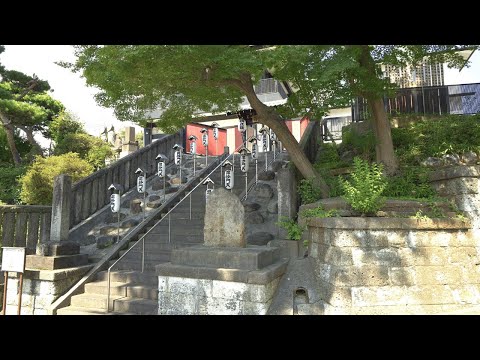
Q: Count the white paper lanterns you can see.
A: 14